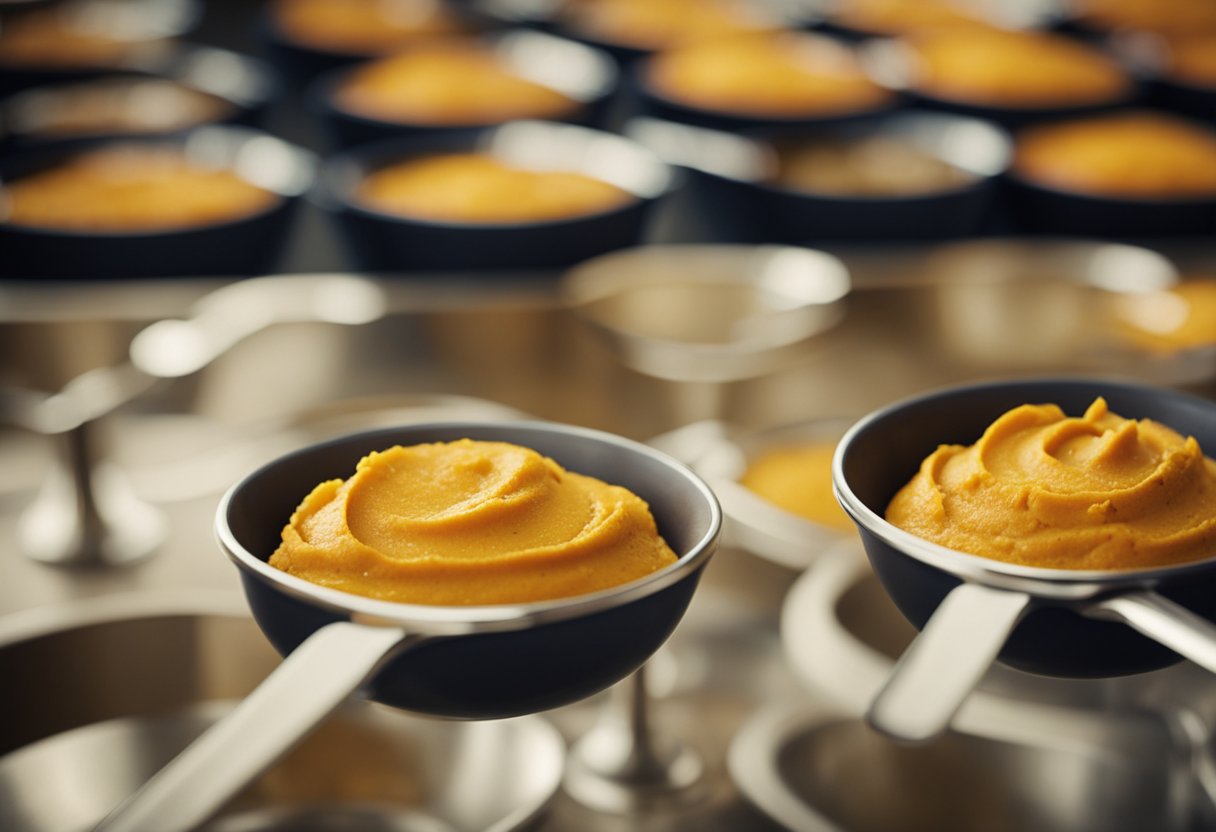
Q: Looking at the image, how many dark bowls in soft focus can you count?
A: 14